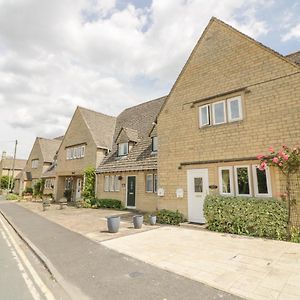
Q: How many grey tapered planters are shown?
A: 3